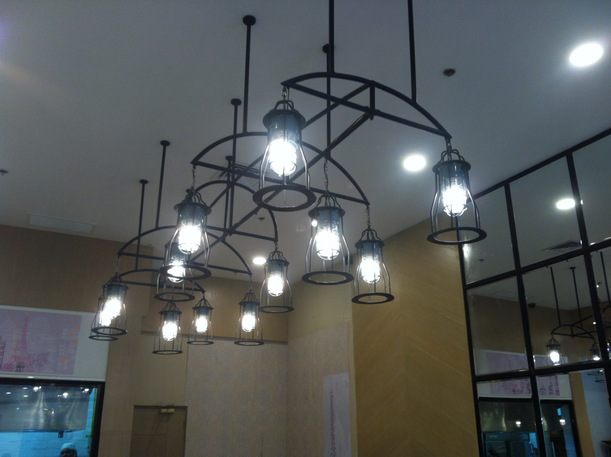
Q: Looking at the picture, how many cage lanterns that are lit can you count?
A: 12